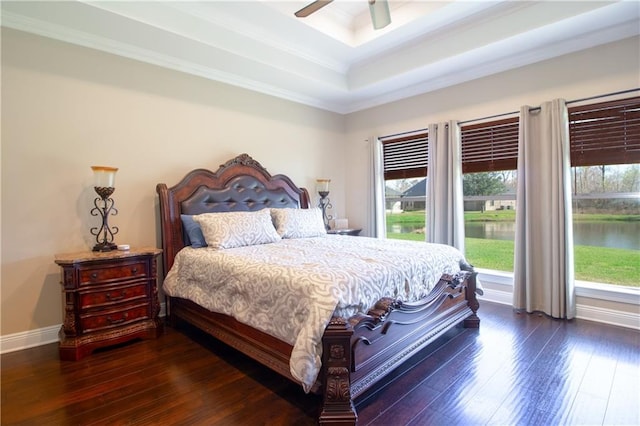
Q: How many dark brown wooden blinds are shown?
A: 3